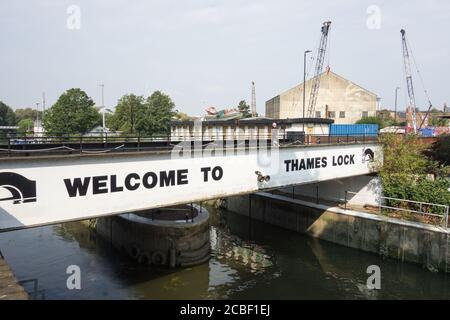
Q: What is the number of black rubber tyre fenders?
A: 3